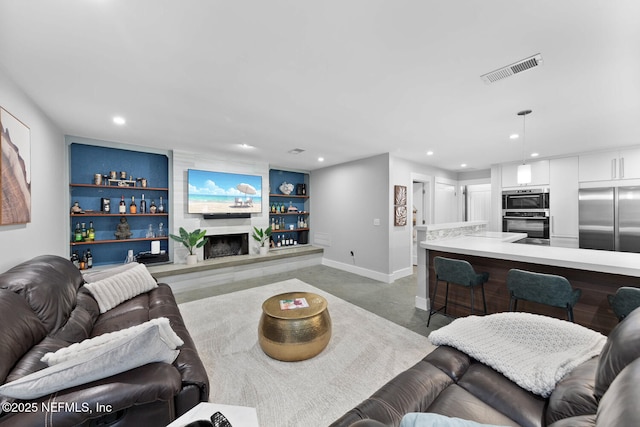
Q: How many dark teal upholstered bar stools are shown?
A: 3